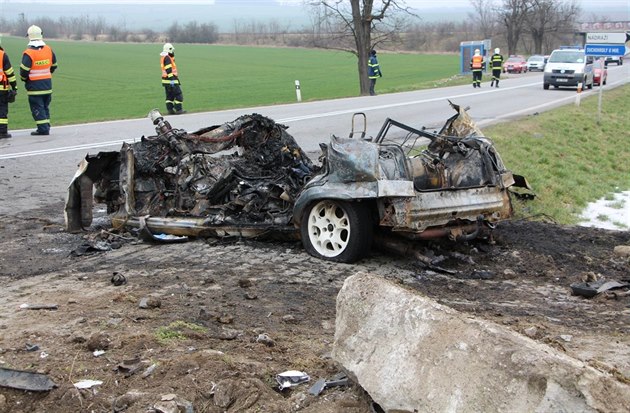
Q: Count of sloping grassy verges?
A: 1